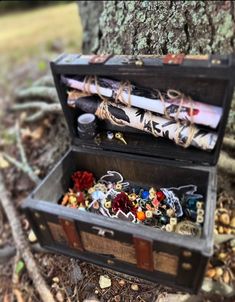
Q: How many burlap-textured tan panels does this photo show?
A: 3